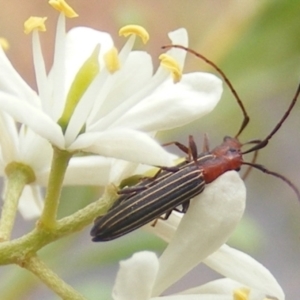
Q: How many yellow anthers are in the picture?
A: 7